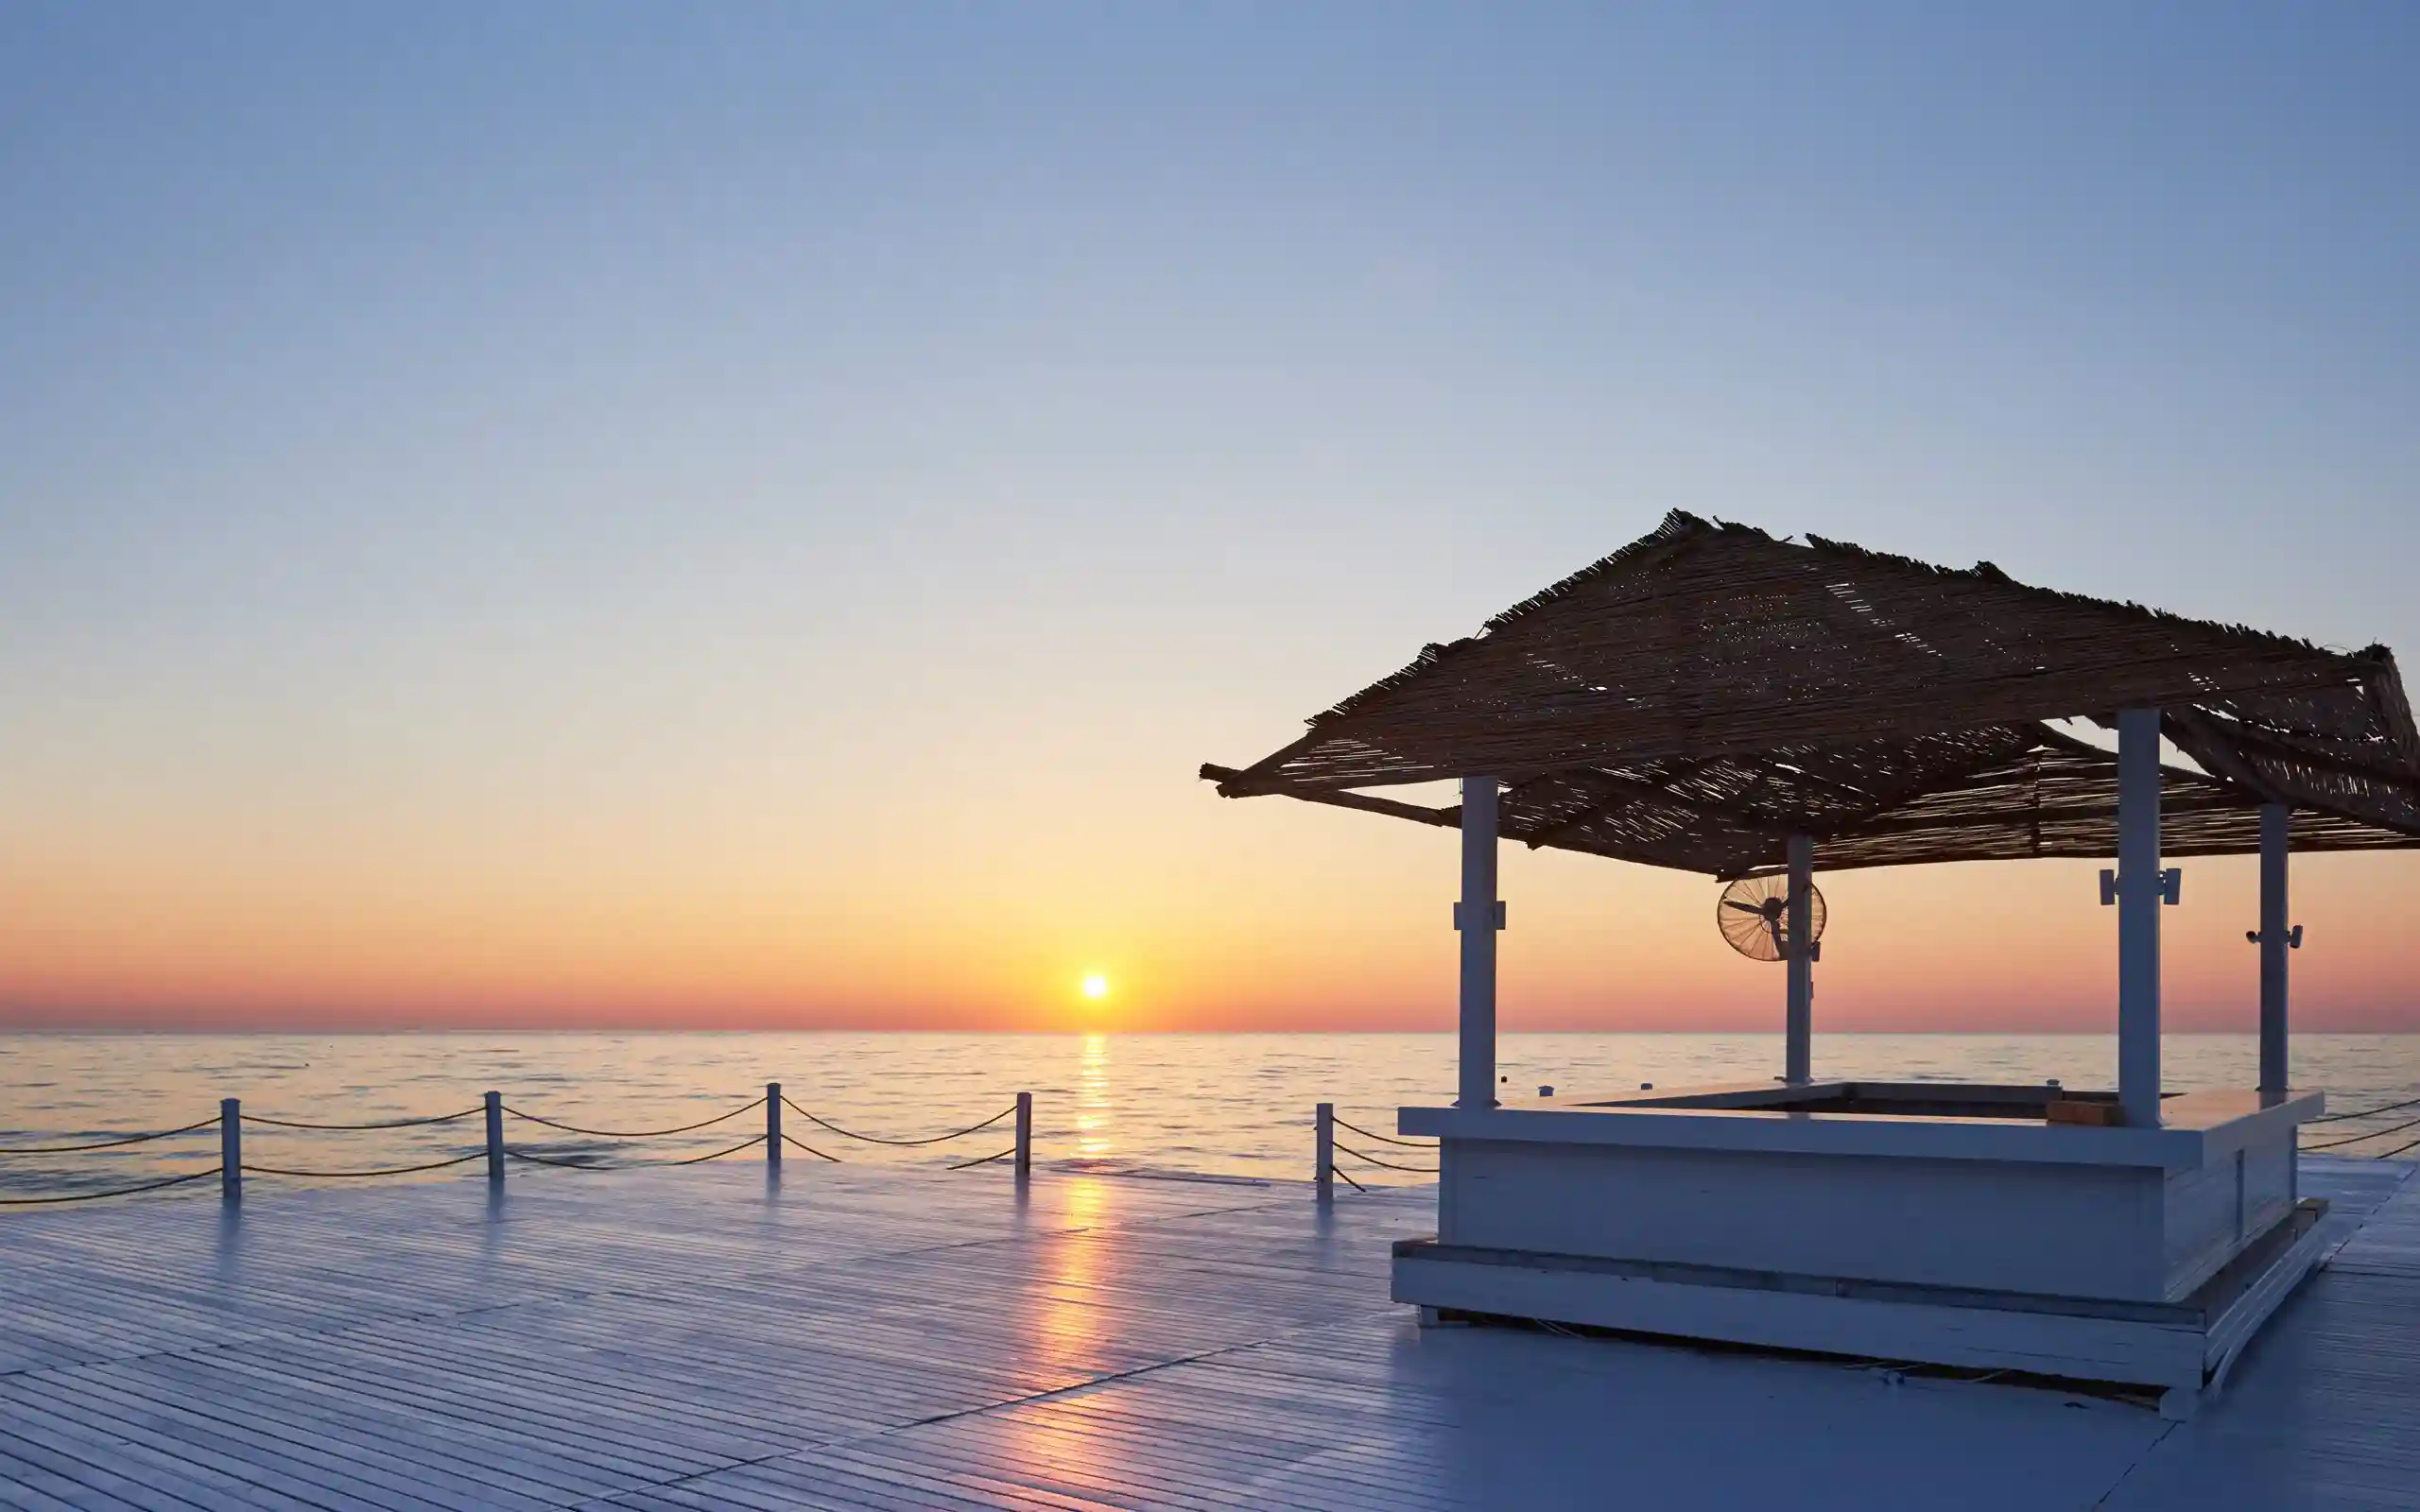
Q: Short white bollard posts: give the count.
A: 5